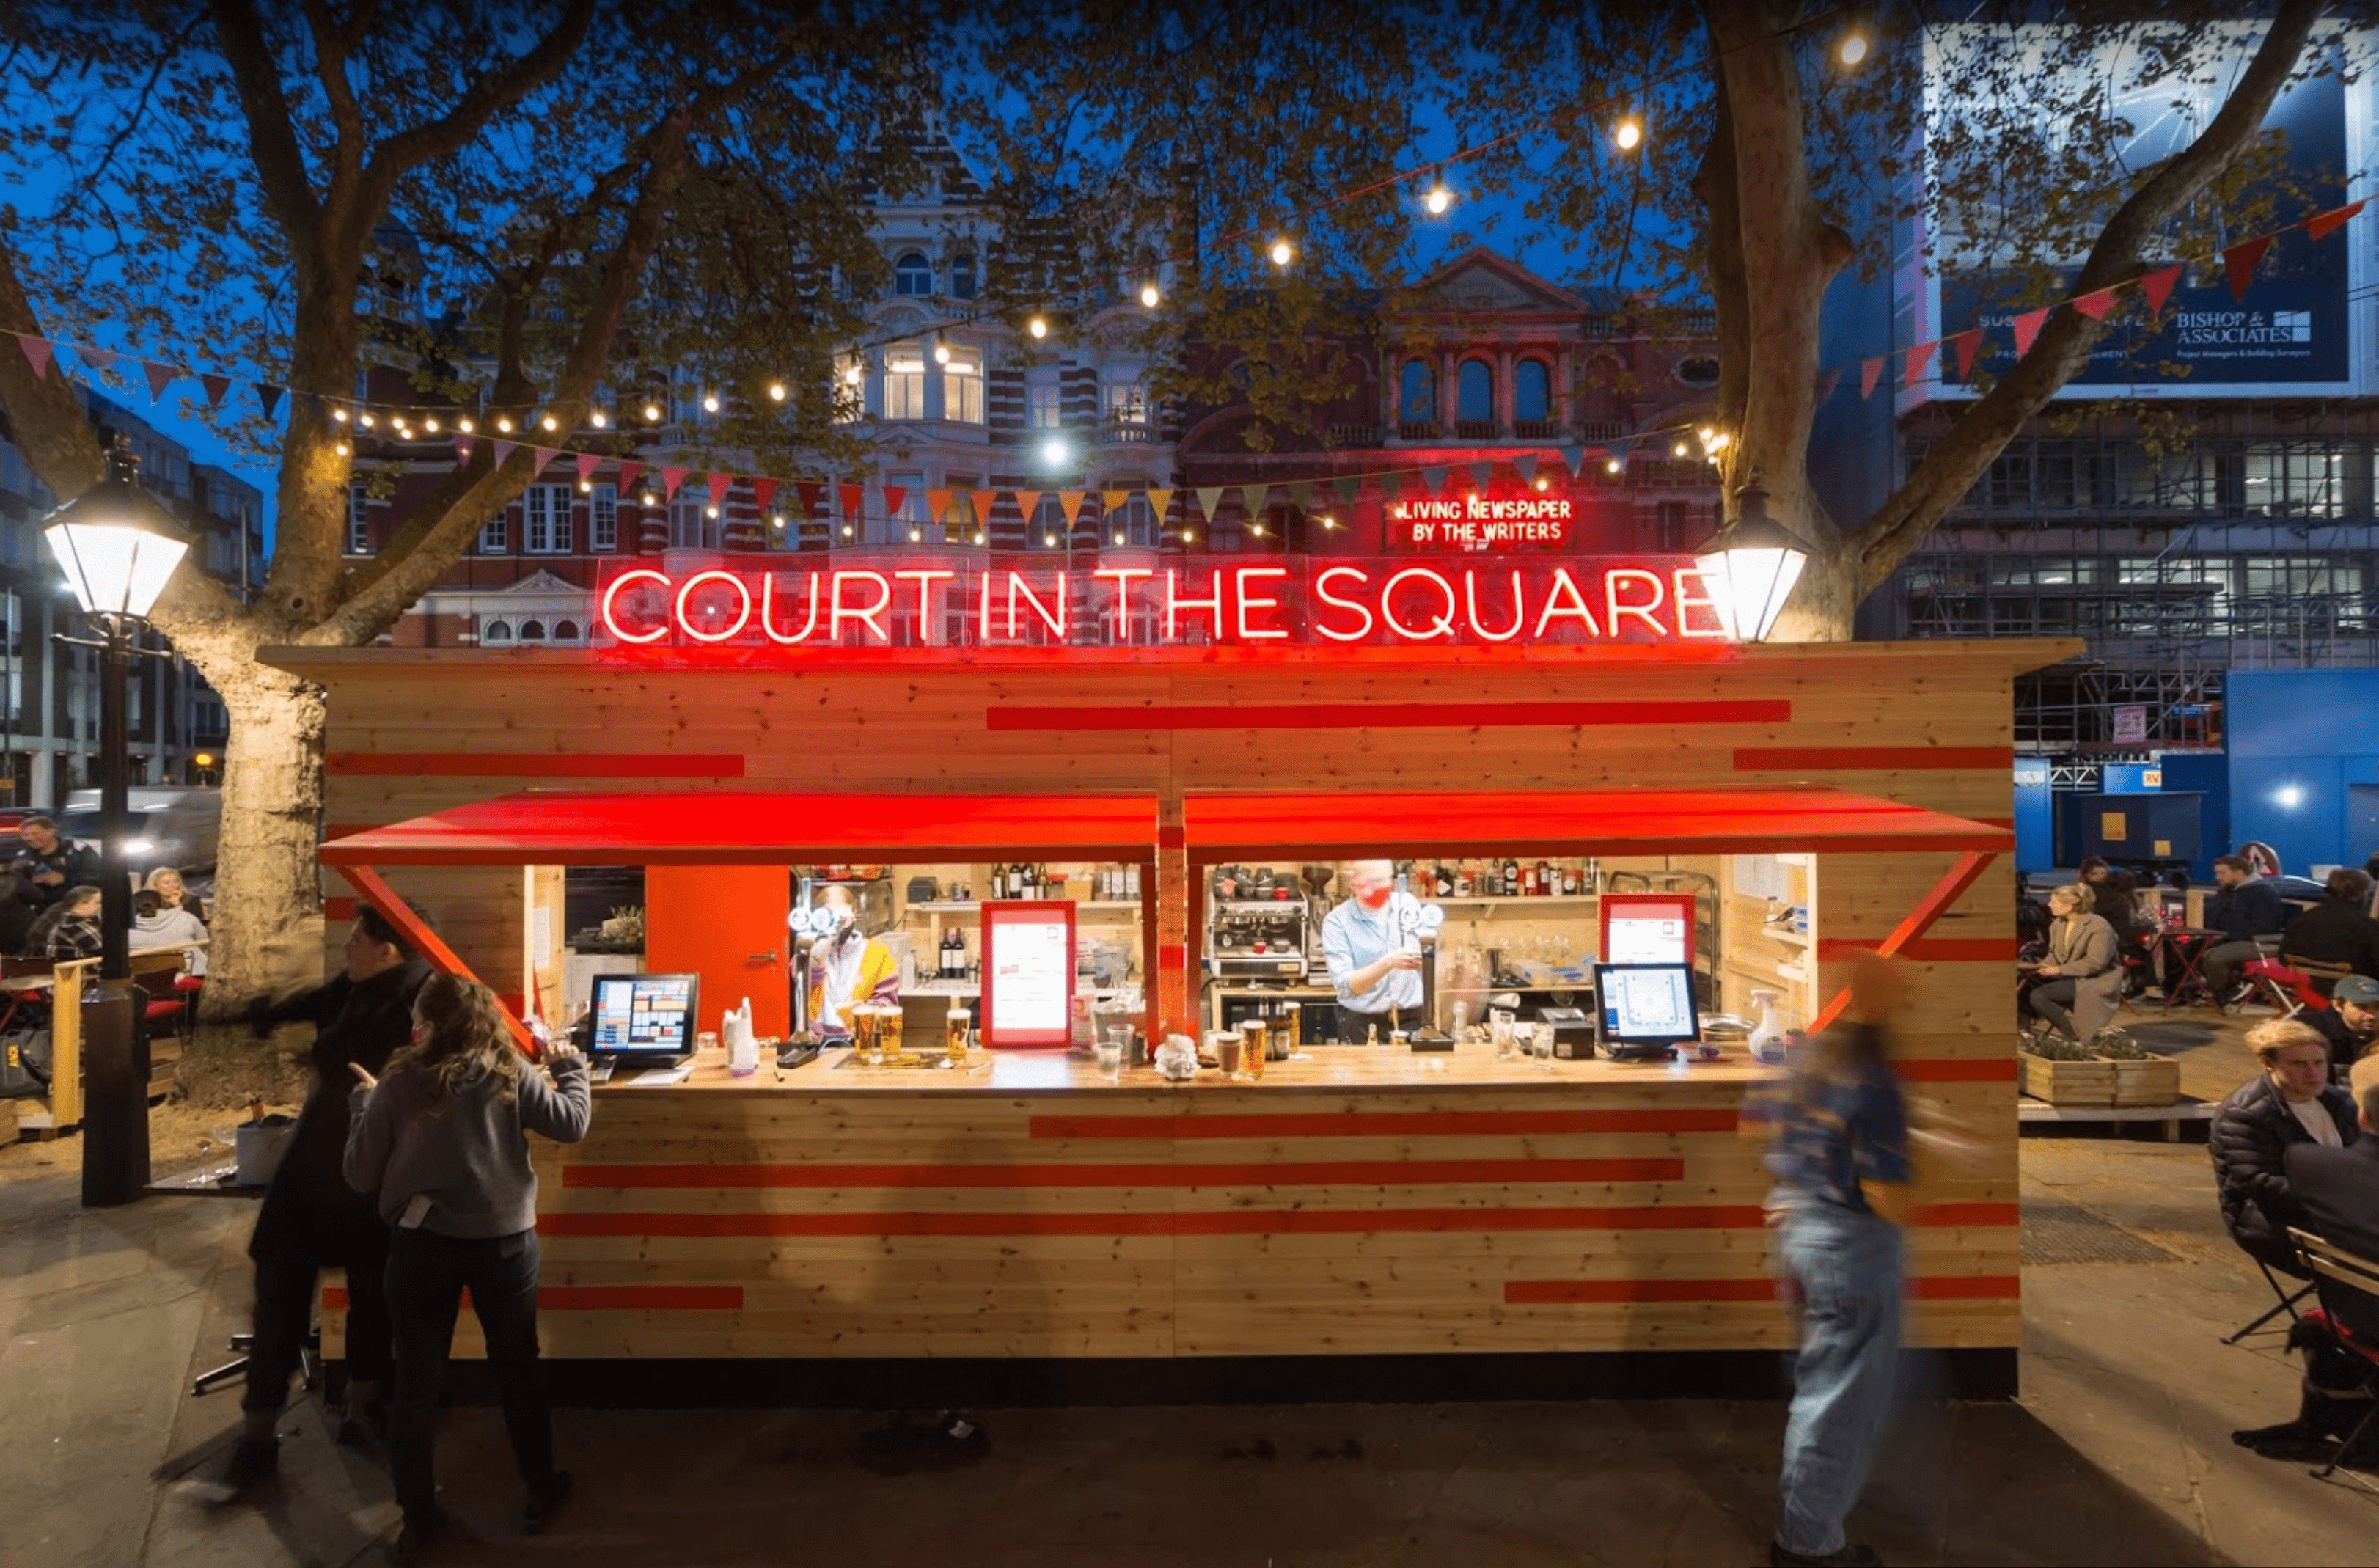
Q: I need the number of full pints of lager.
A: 5